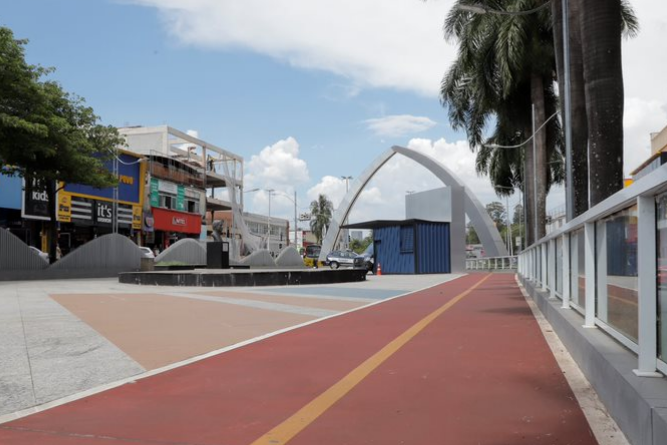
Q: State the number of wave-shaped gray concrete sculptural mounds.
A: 5